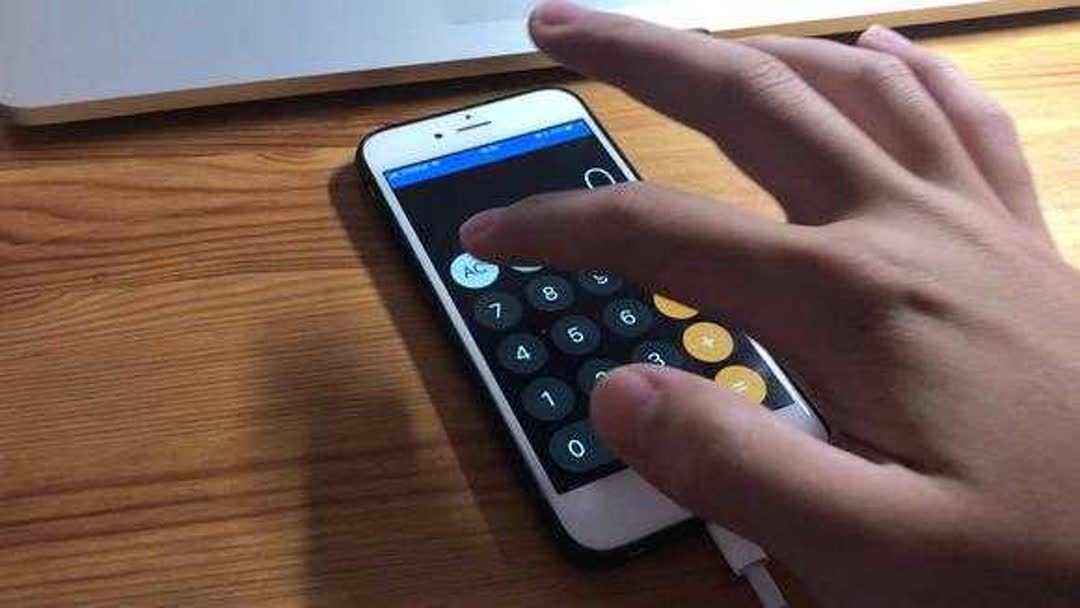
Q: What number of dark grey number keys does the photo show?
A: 10